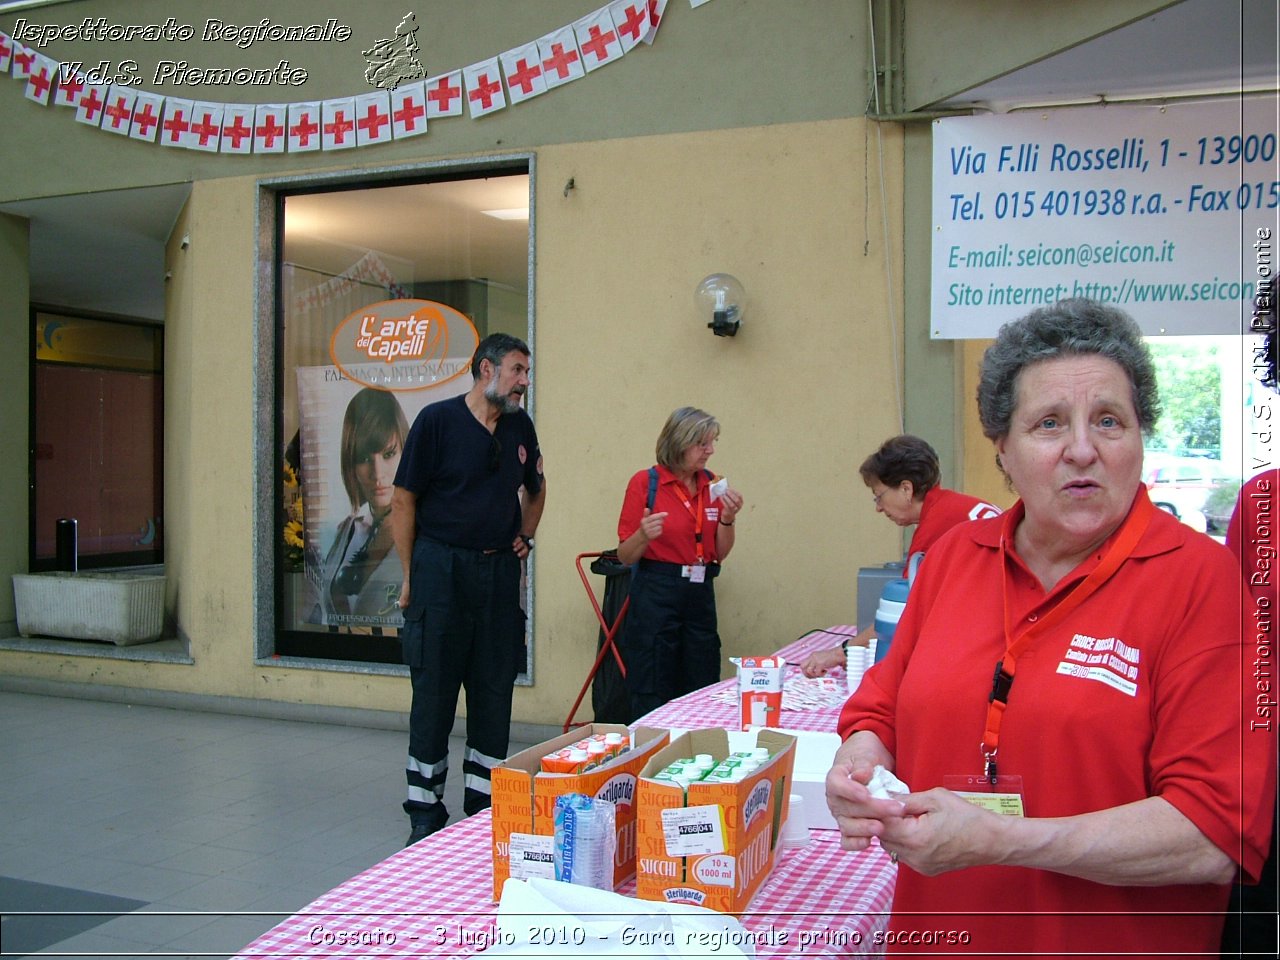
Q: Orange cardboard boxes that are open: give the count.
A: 2